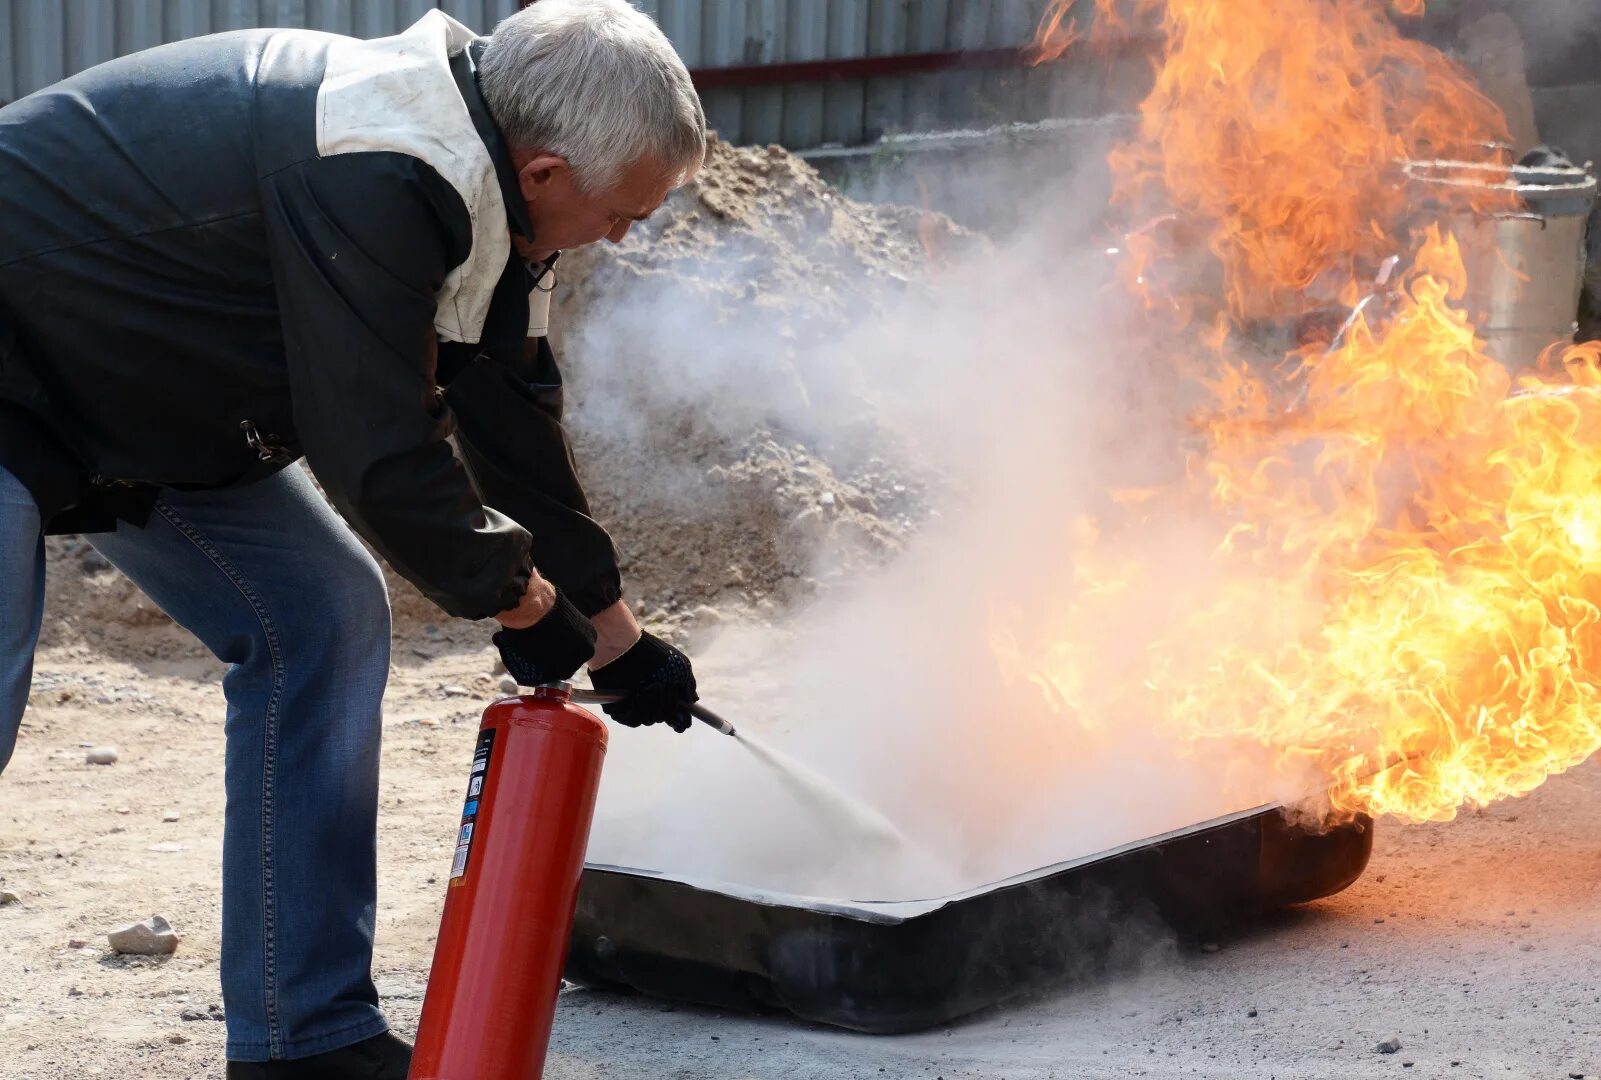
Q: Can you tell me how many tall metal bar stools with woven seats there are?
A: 0